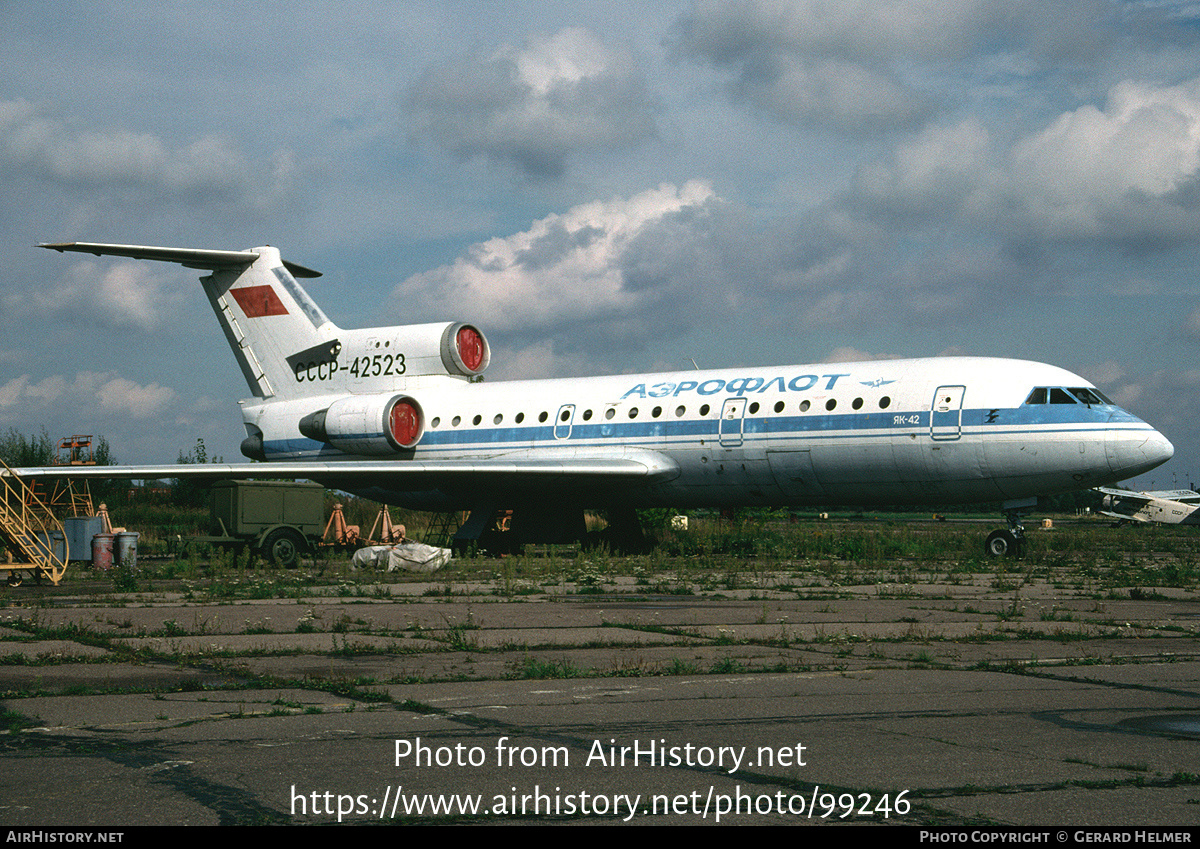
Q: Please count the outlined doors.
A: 3